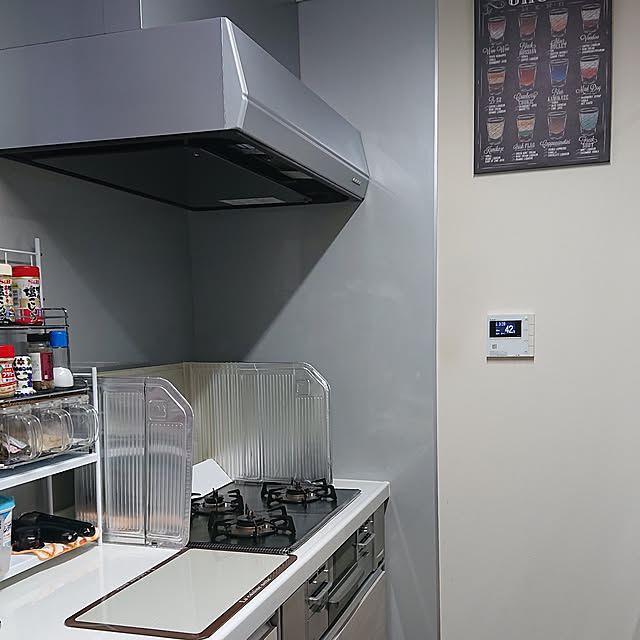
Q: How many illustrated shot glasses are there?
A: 12